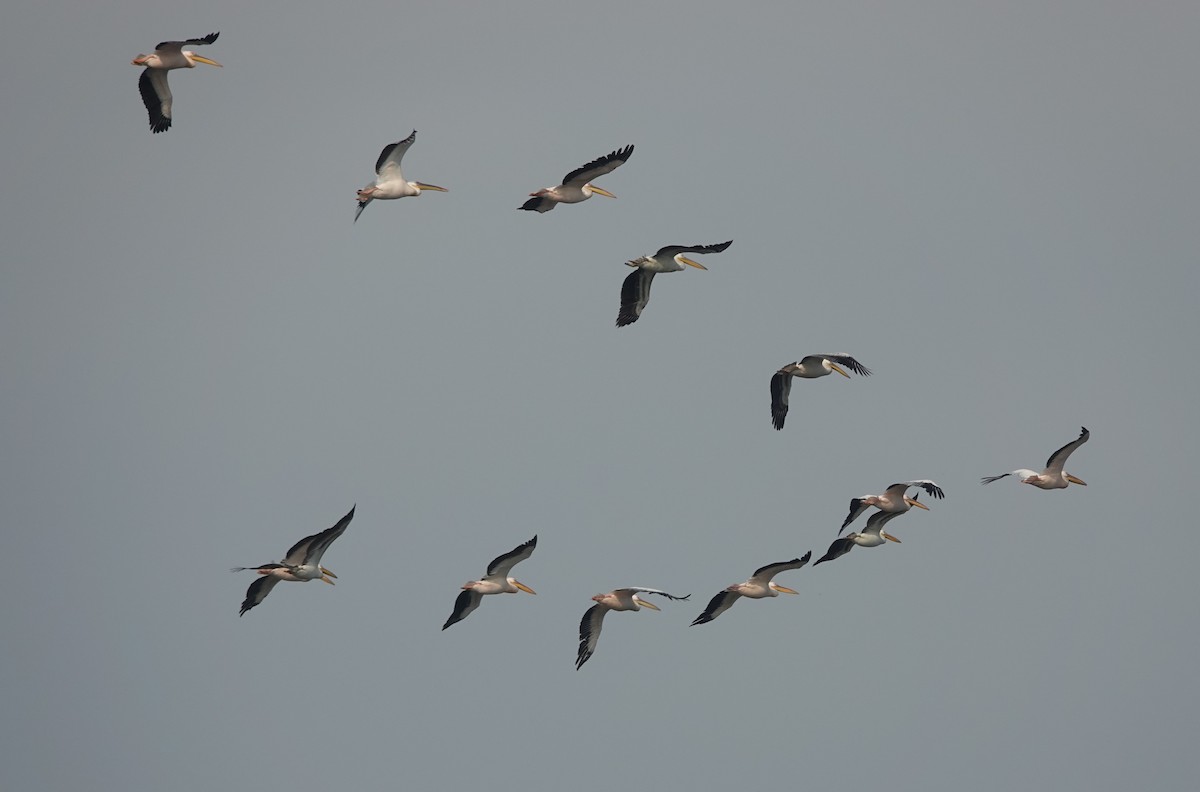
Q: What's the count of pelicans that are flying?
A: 13